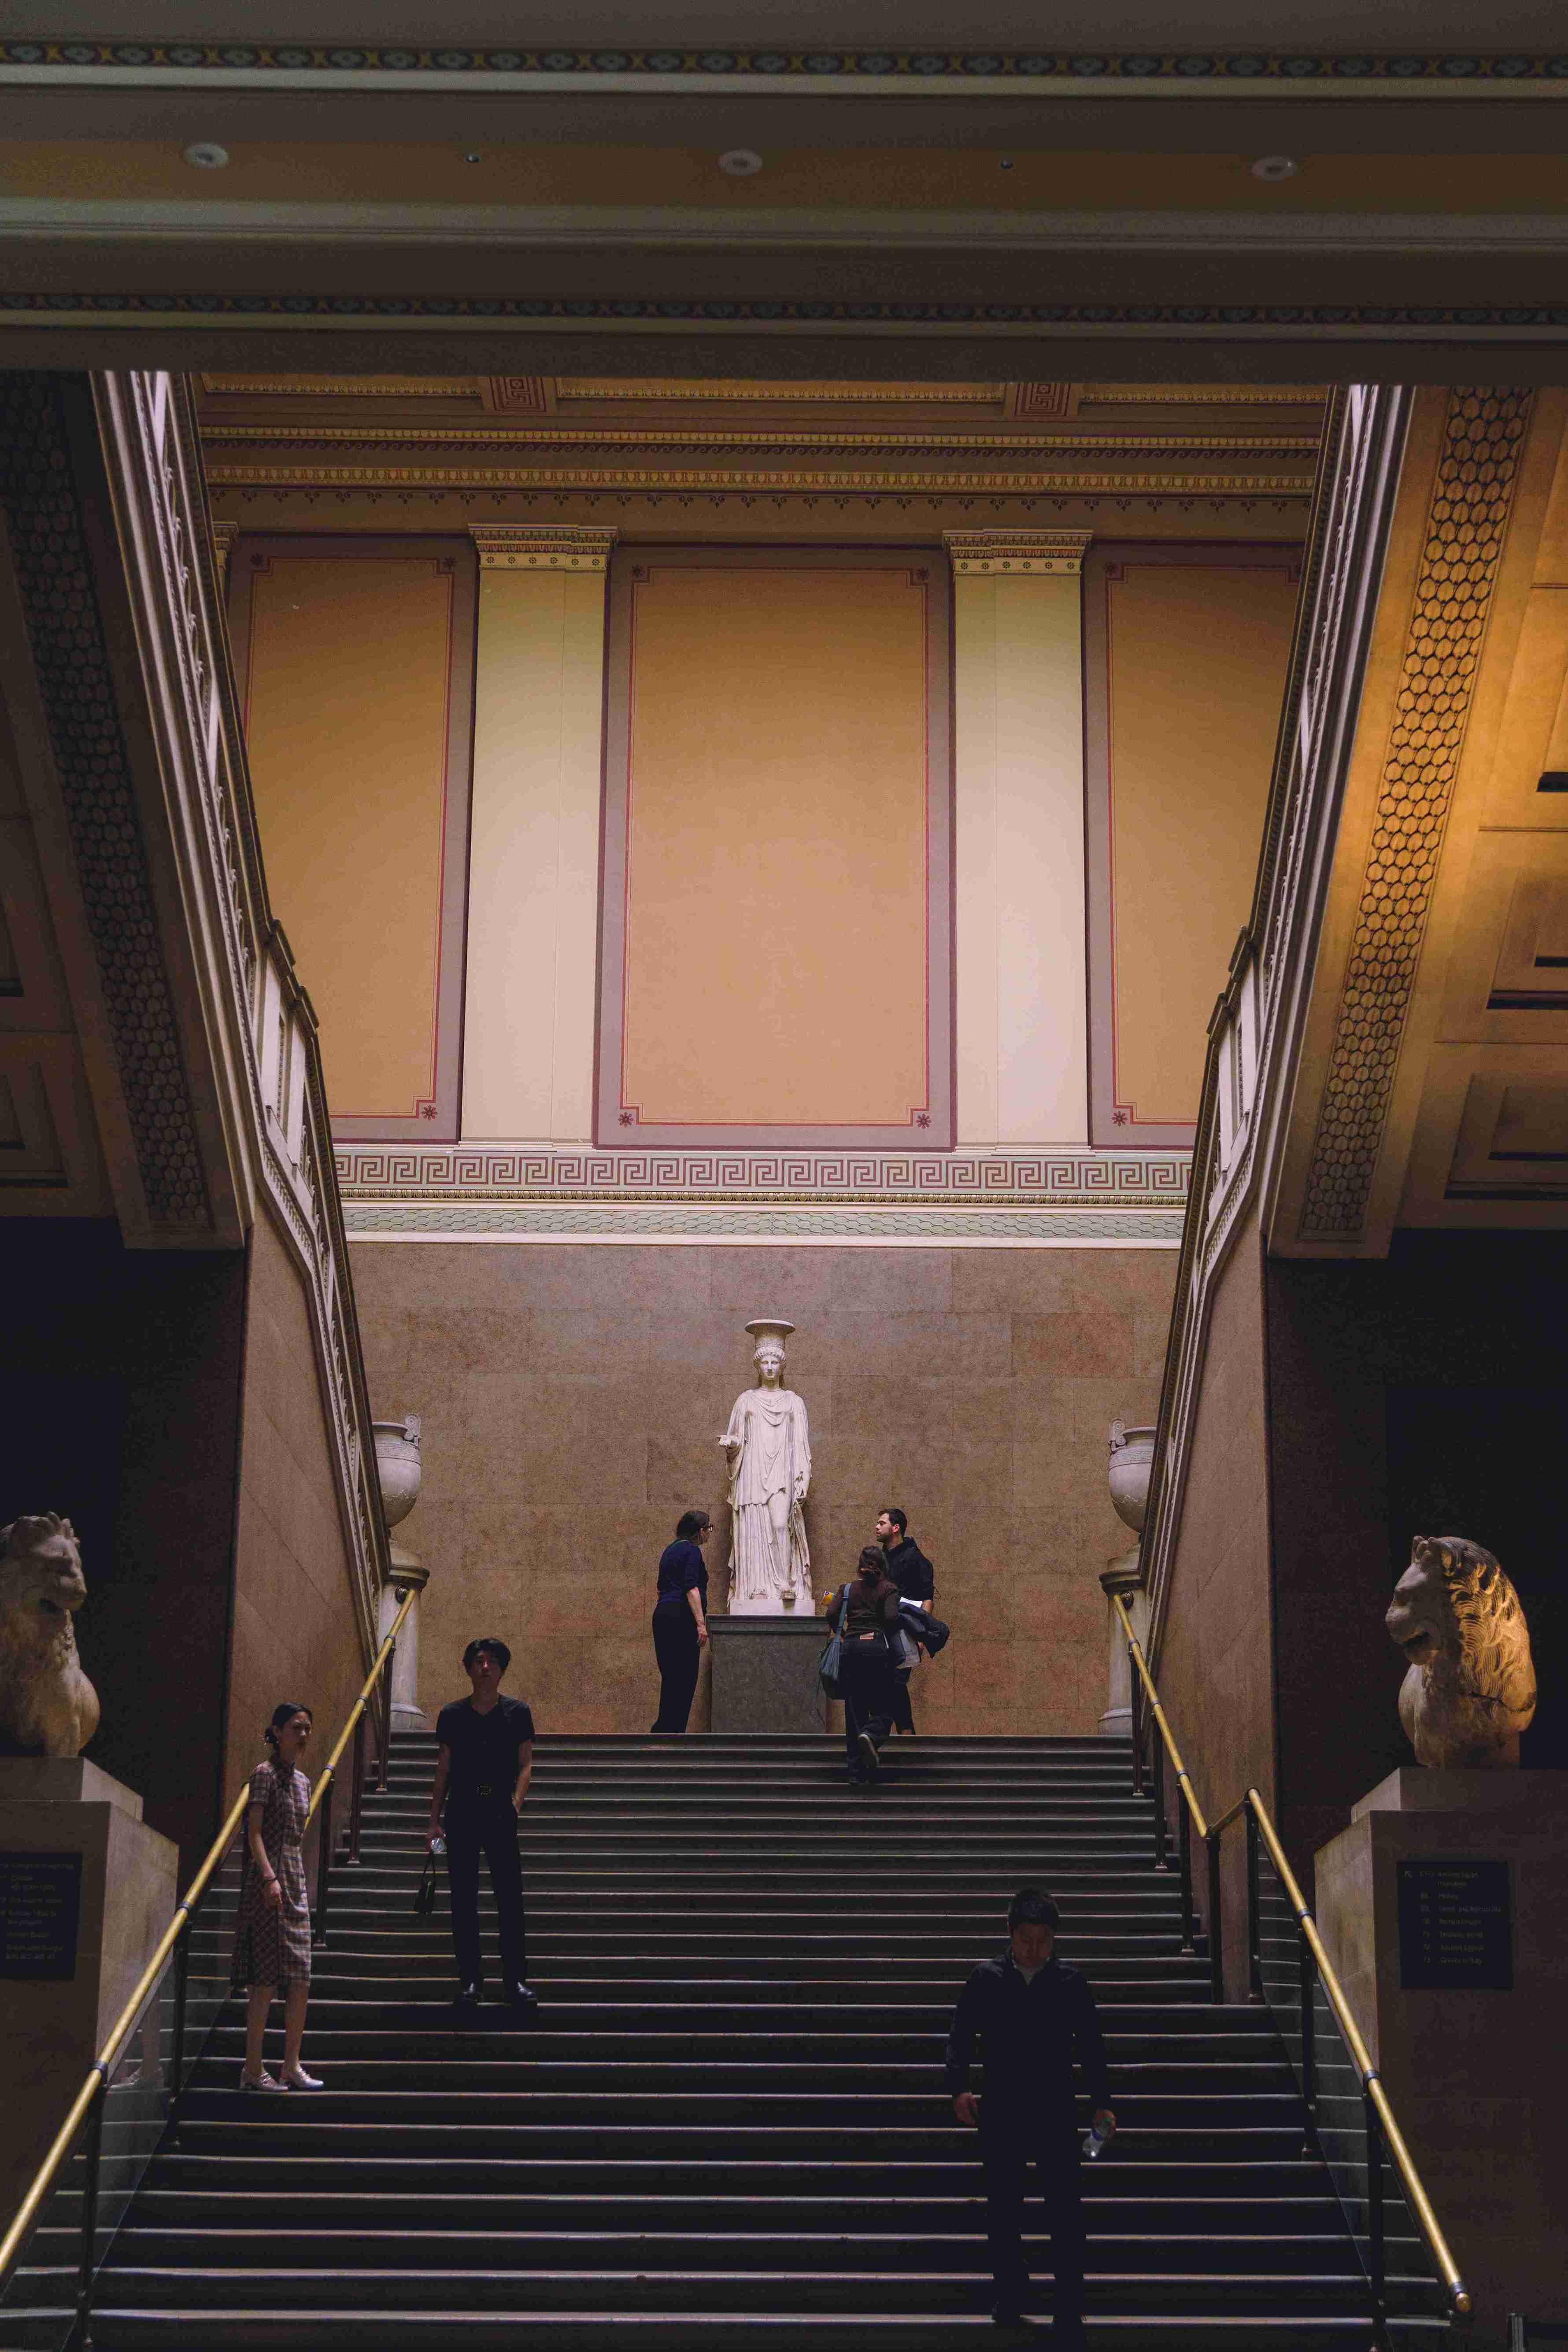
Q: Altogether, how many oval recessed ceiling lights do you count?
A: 3